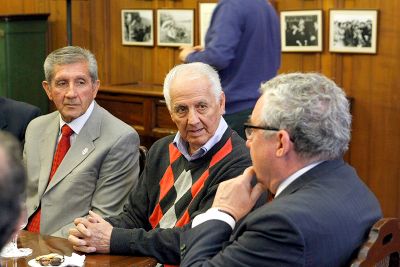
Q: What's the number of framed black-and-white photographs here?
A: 4